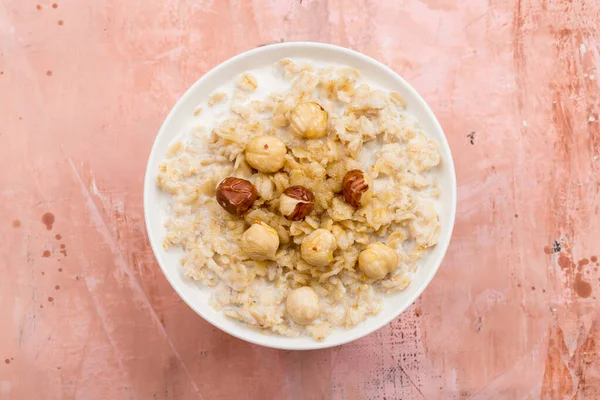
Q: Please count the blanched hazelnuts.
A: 6